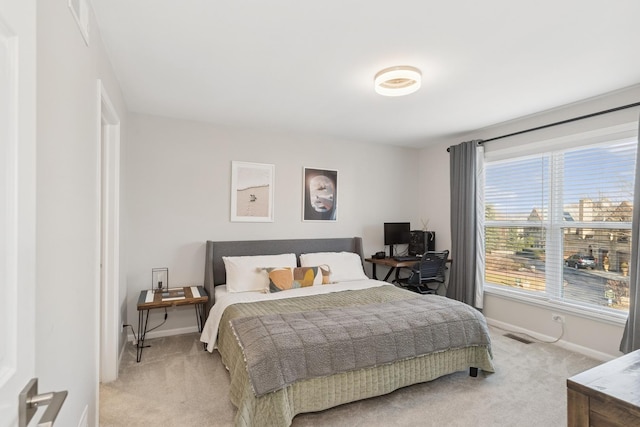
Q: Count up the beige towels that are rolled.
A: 0